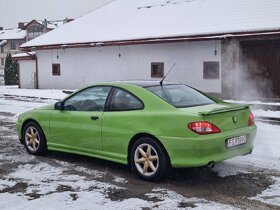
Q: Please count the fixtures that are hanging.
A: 3